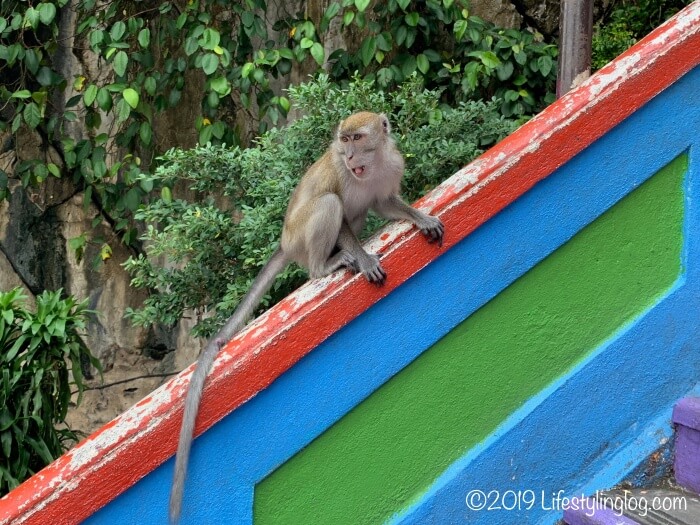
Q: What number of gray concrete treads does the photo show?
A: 1